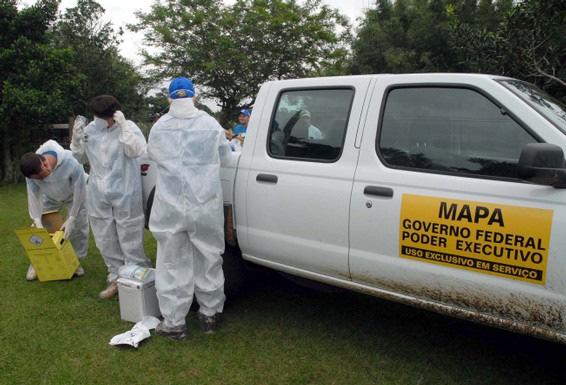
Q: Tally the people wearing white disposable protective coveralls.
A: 3